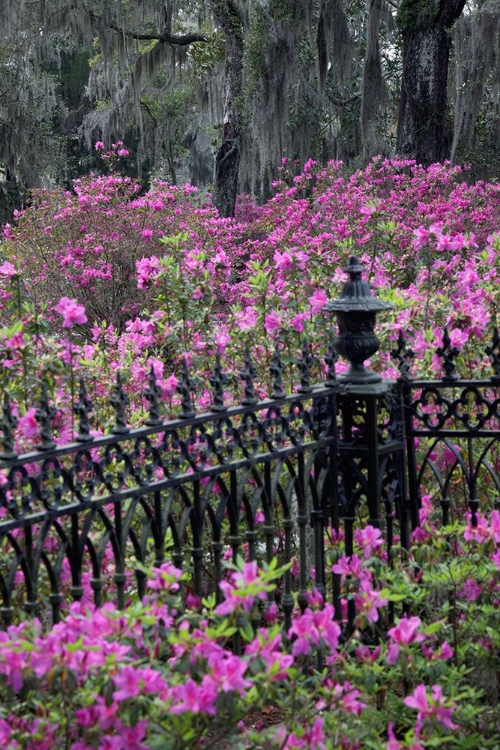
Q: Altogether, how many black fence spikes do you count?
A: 14